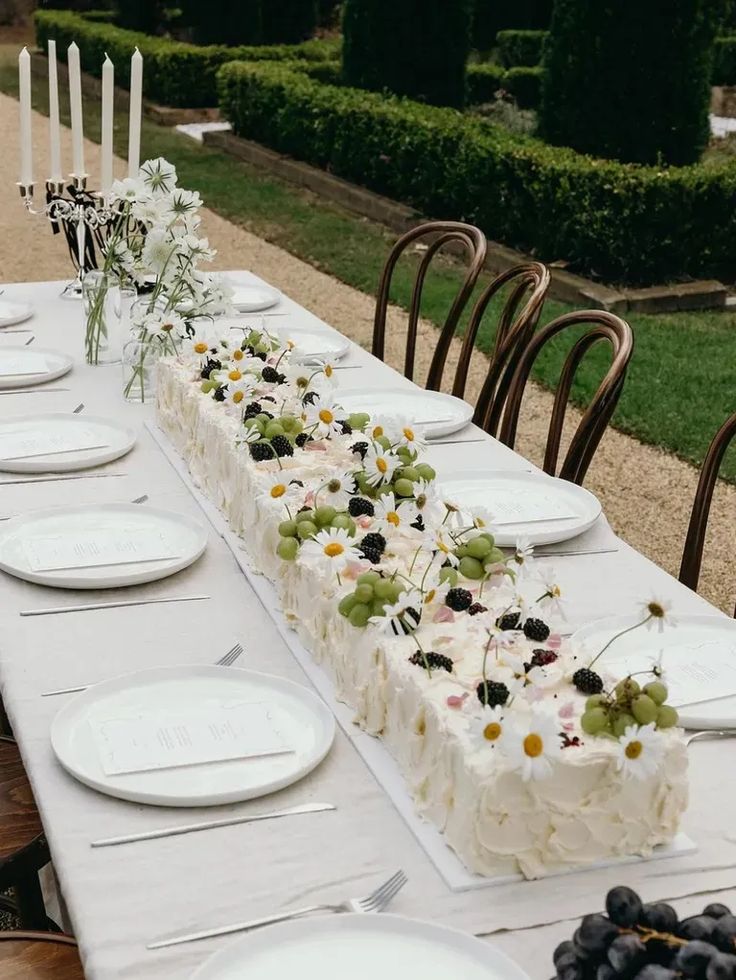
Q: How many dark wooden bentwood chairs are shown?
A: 4